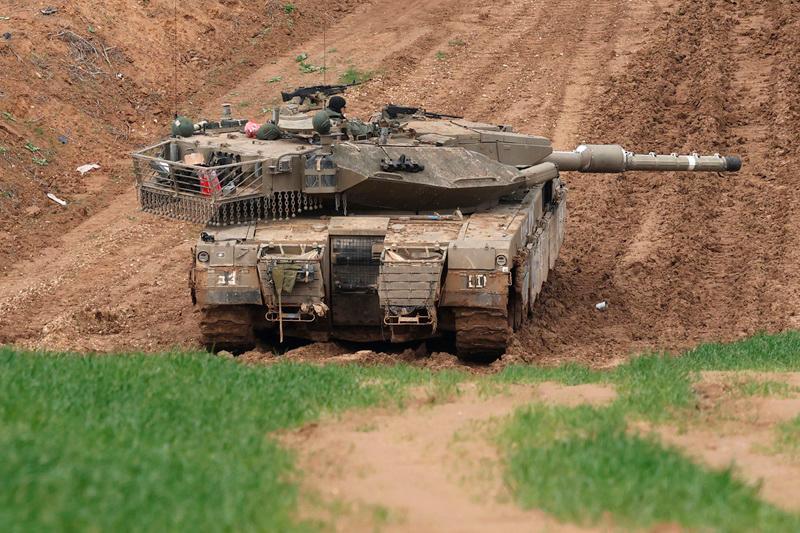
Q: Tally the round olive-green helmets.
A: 3